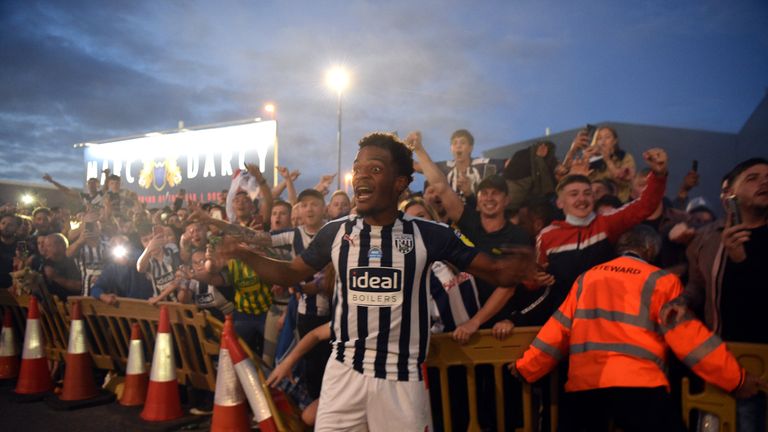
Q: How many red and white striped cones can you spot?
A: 7